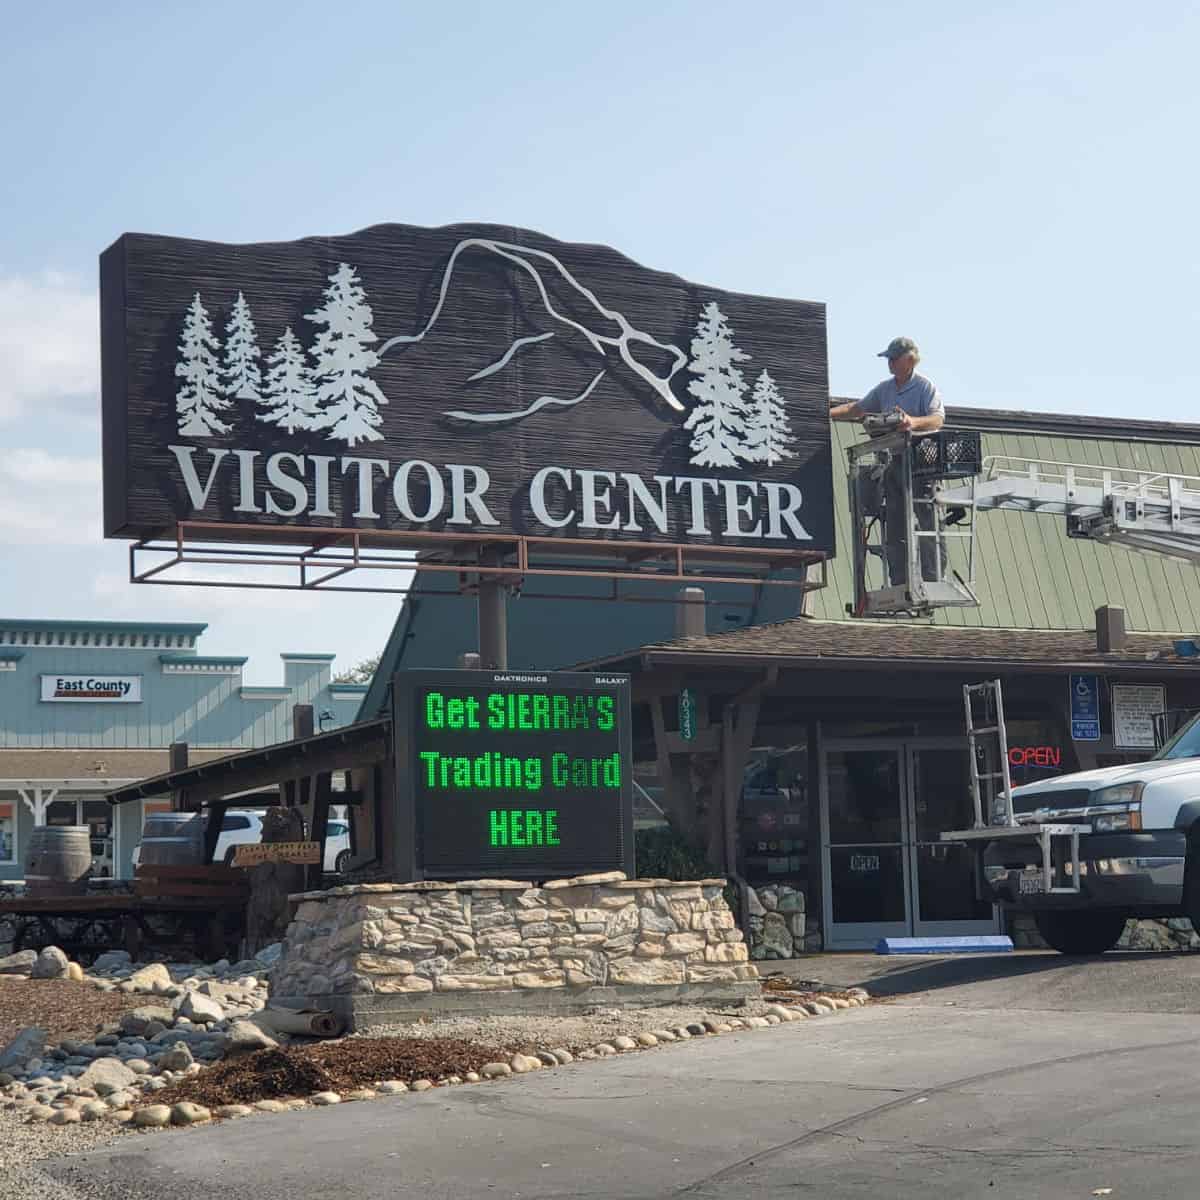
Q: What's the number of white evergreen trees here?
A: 6